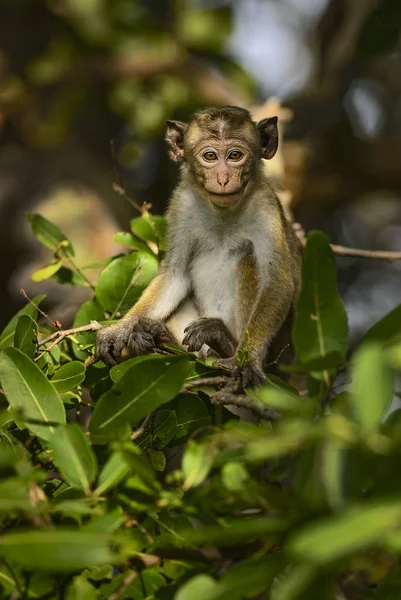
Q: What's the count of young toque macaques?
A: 1